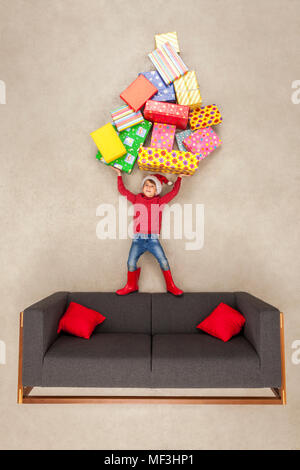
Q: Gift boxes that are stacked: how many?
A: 14